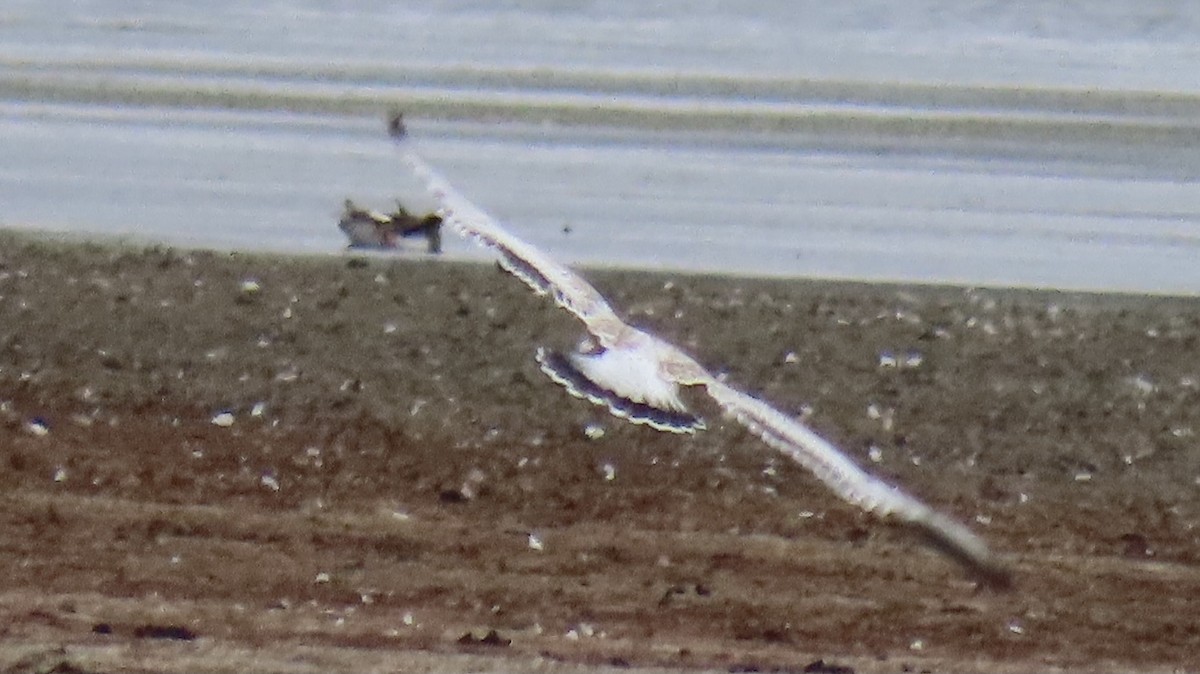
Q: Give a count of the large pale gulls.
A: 1